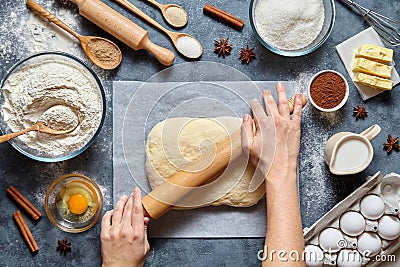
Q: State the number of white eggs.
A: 7